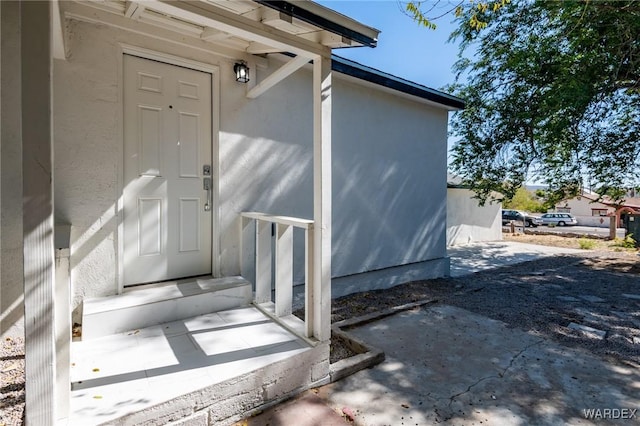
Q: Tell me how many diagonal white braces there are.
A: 1